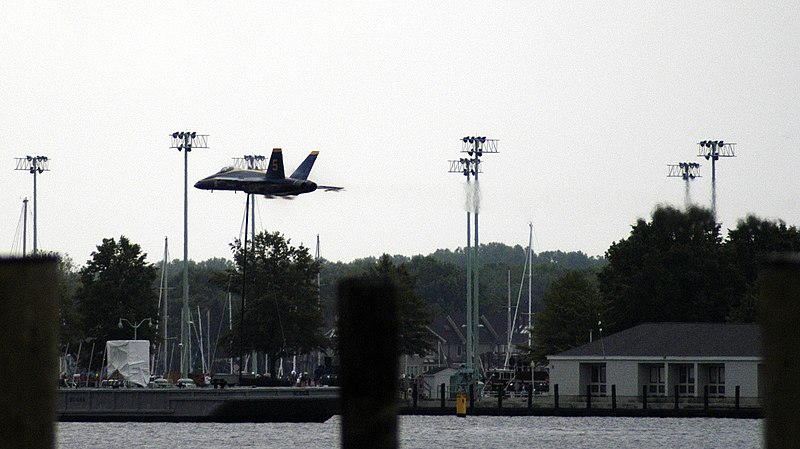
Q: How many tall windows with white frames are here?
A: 4